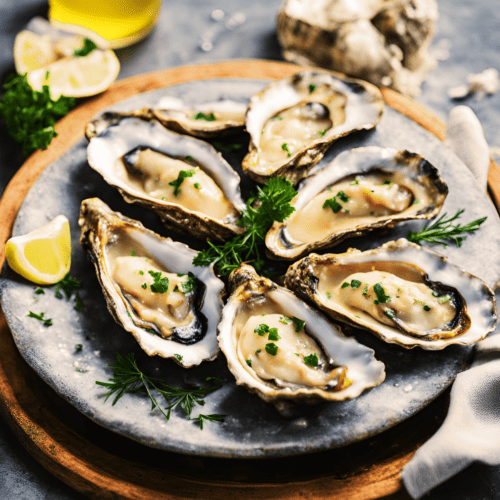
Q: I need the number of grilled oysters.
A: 7